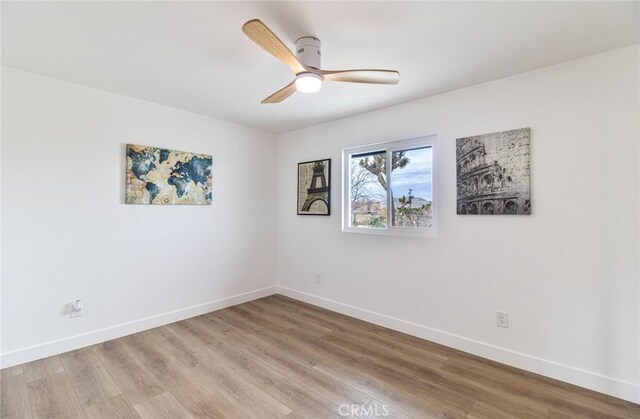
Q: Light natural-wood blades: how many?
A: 3